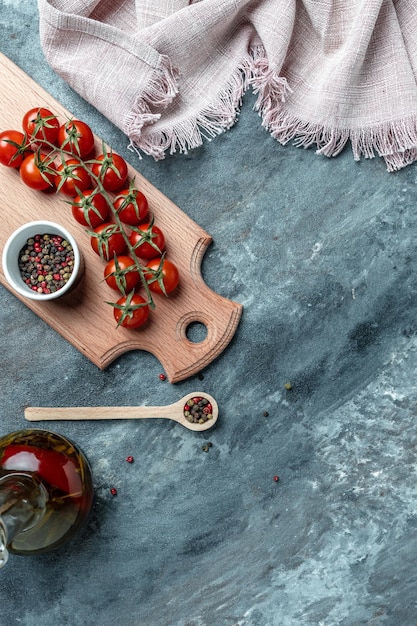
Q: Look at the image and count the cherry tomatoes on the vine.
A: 13